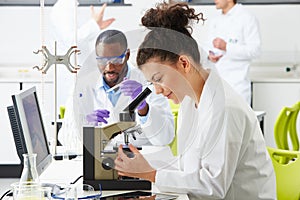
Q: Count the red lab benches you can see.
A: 0